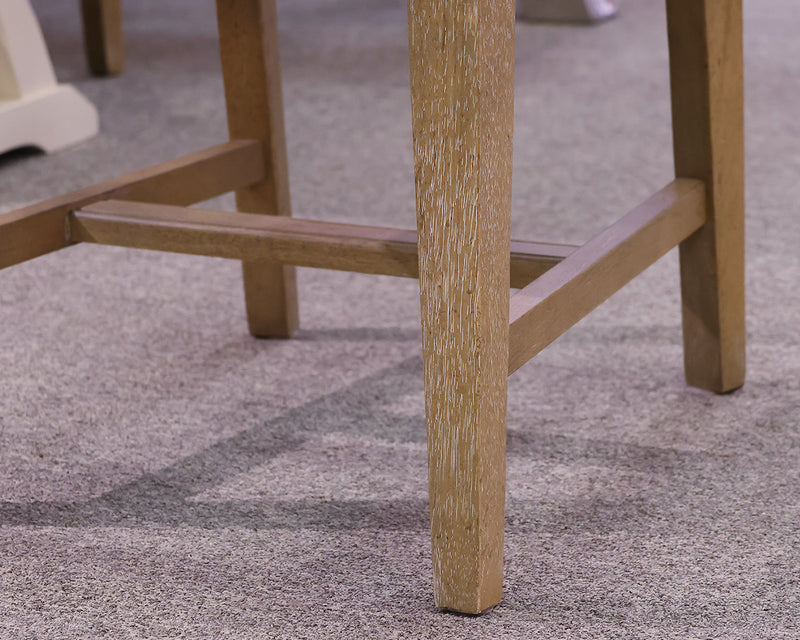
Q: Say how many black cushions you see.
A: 0